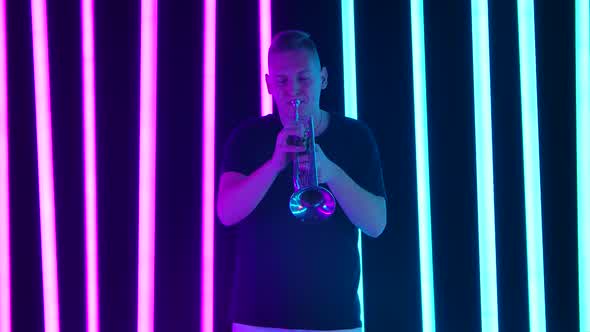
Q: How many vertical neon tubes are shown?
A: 11